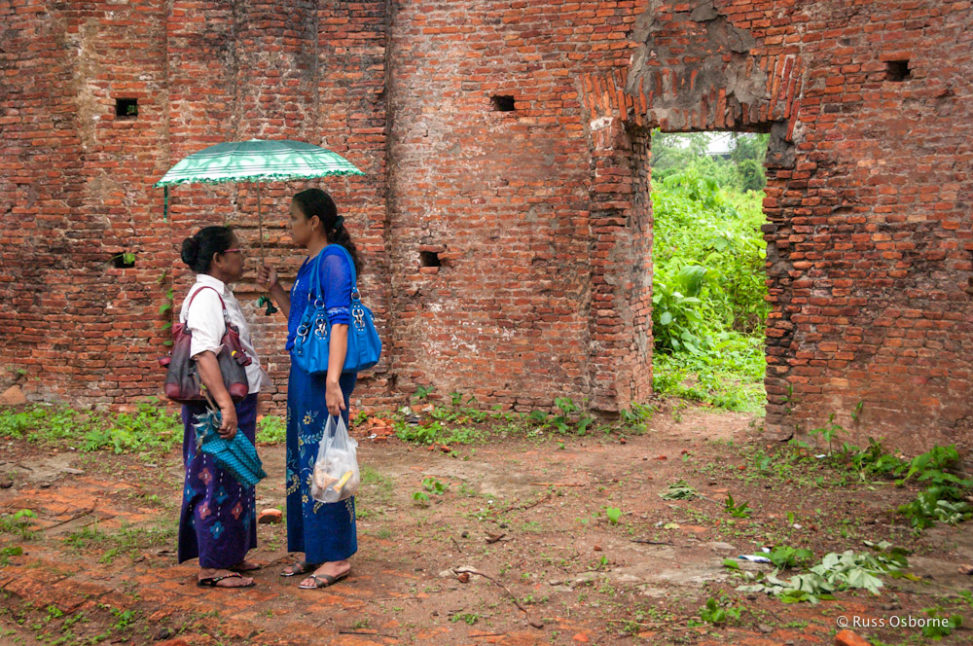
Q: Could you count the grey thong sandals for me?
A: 2